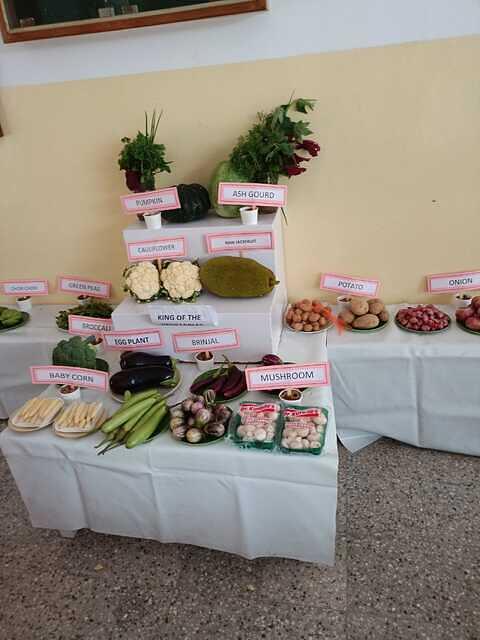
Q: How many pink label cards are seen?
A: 13